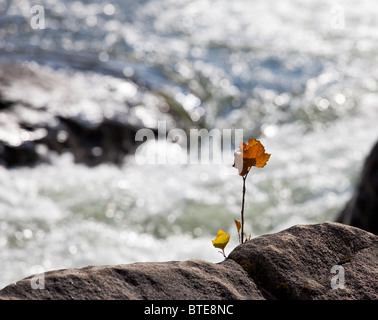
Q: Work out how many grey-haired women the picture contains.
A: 0